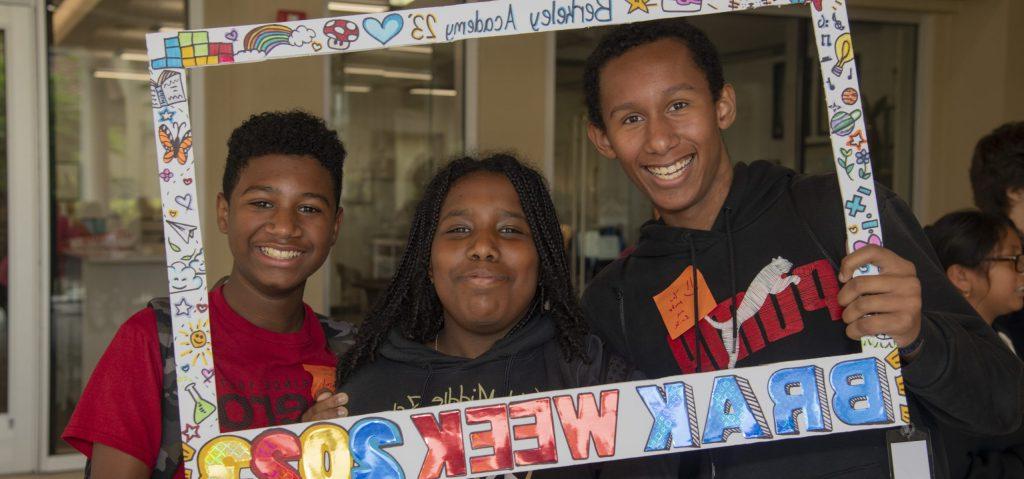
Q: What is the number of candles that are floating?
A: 0